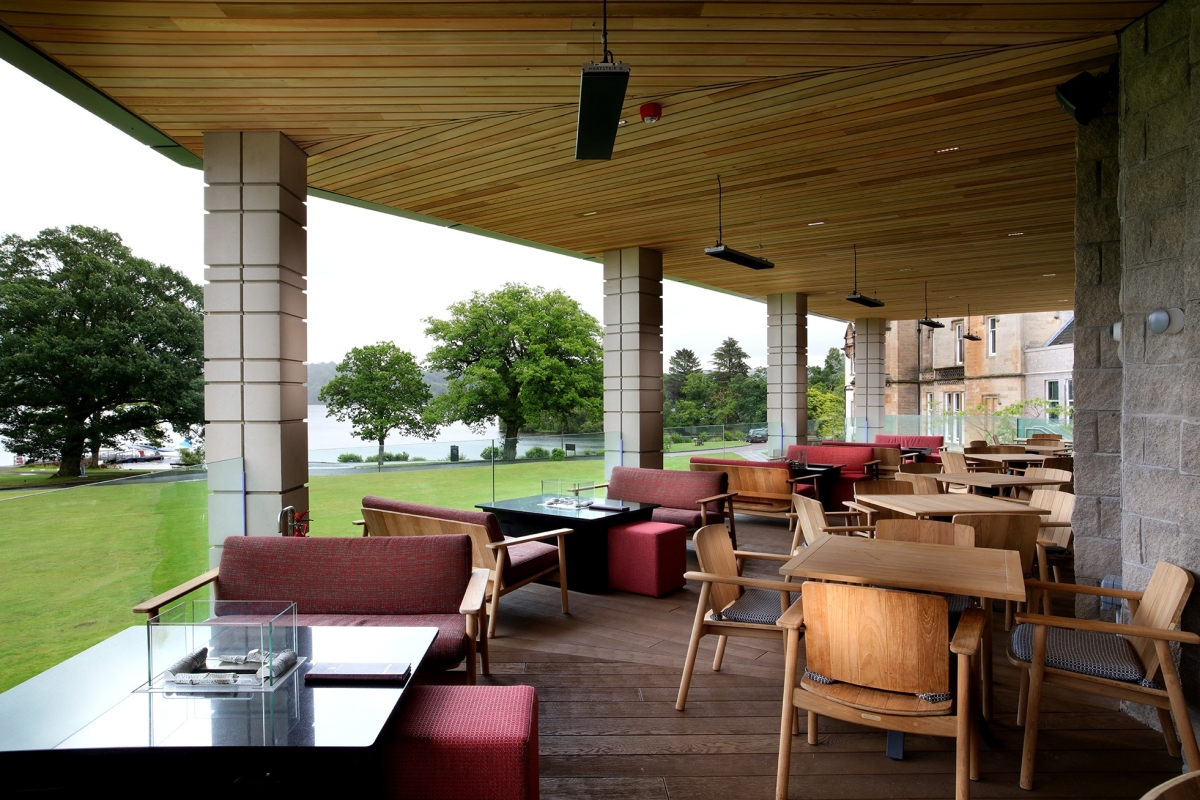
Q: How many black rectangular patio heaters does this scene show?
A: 5